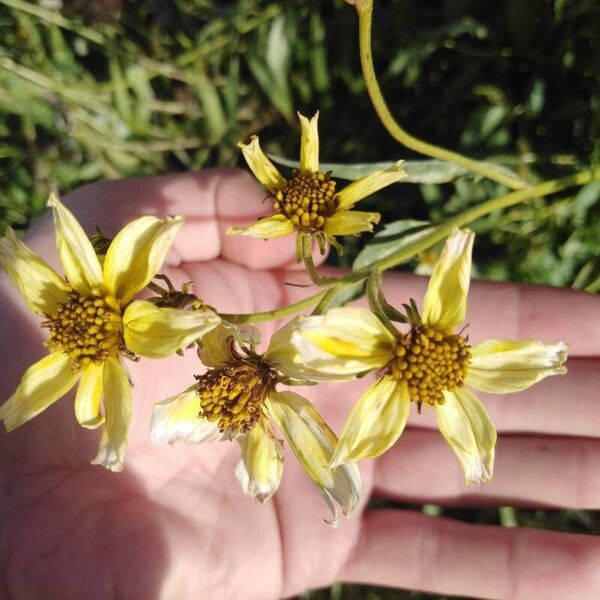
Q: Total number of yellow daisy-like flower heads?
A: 4